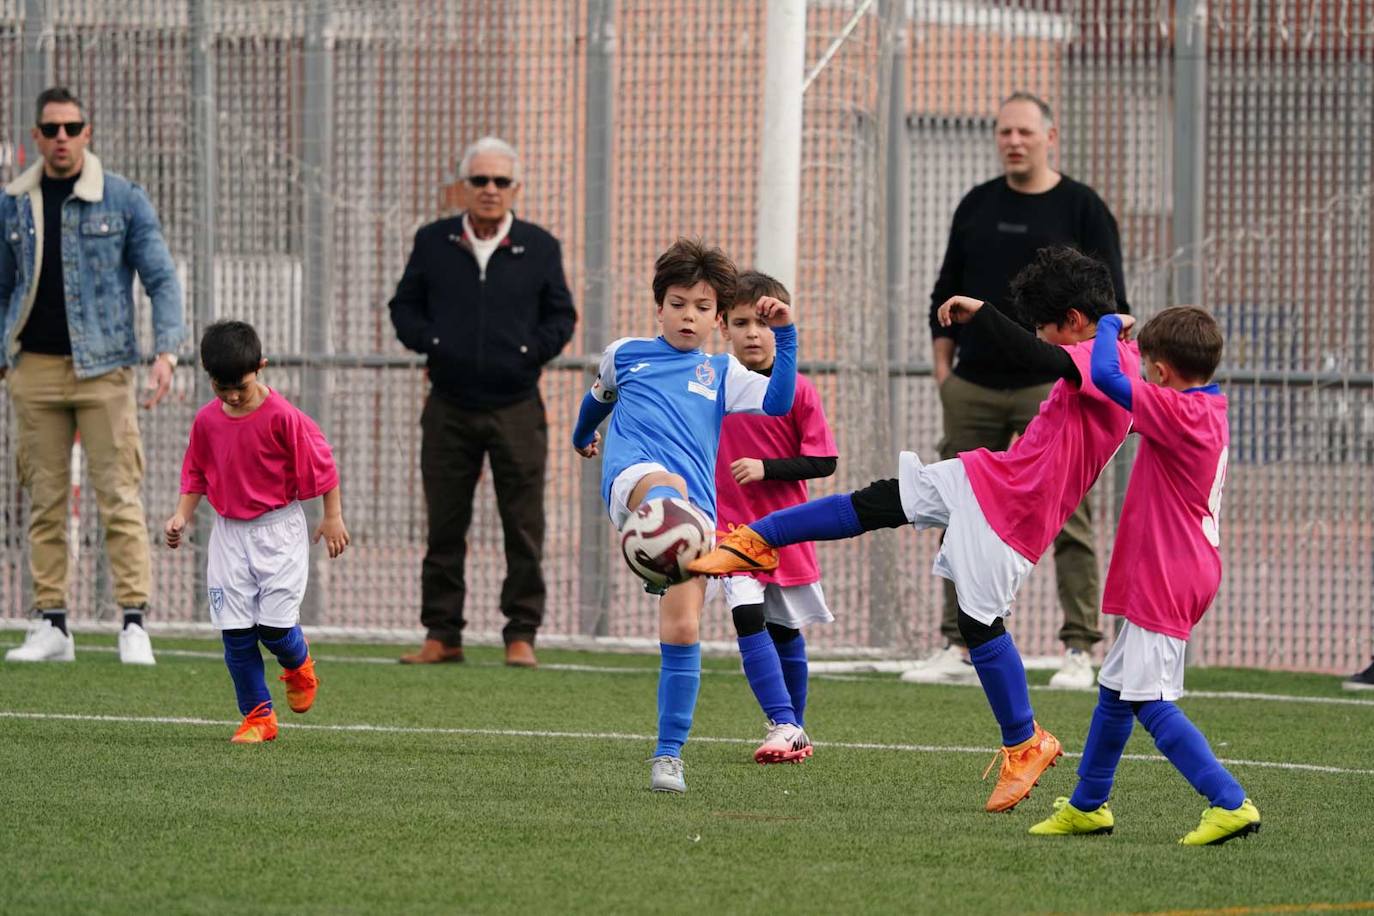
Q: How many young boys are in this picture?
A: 5